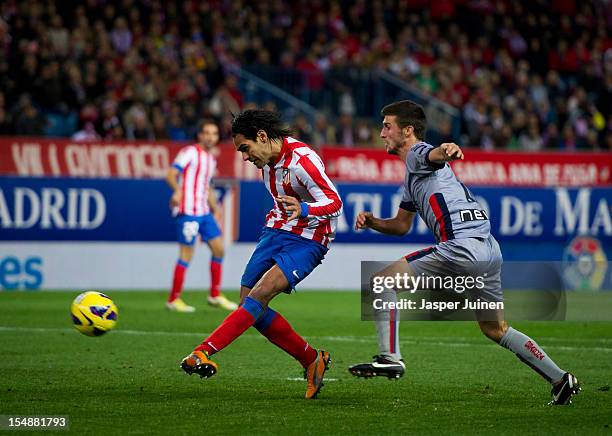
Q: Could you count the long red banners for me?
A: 2